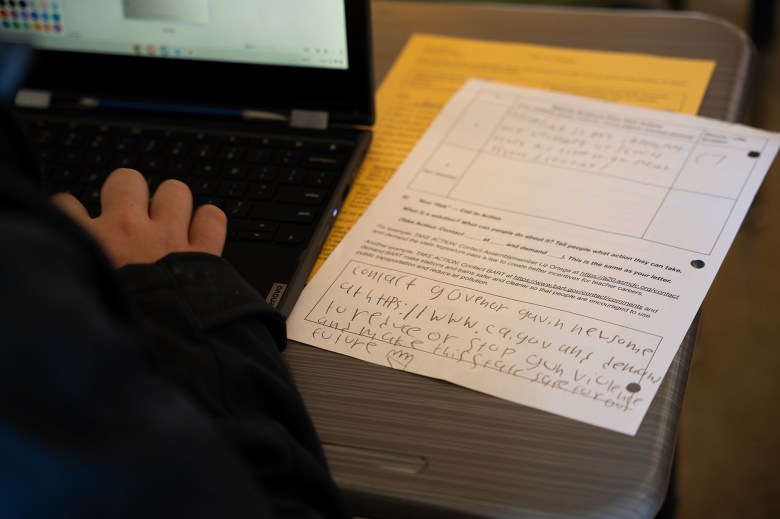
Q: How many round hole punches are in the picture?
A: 3